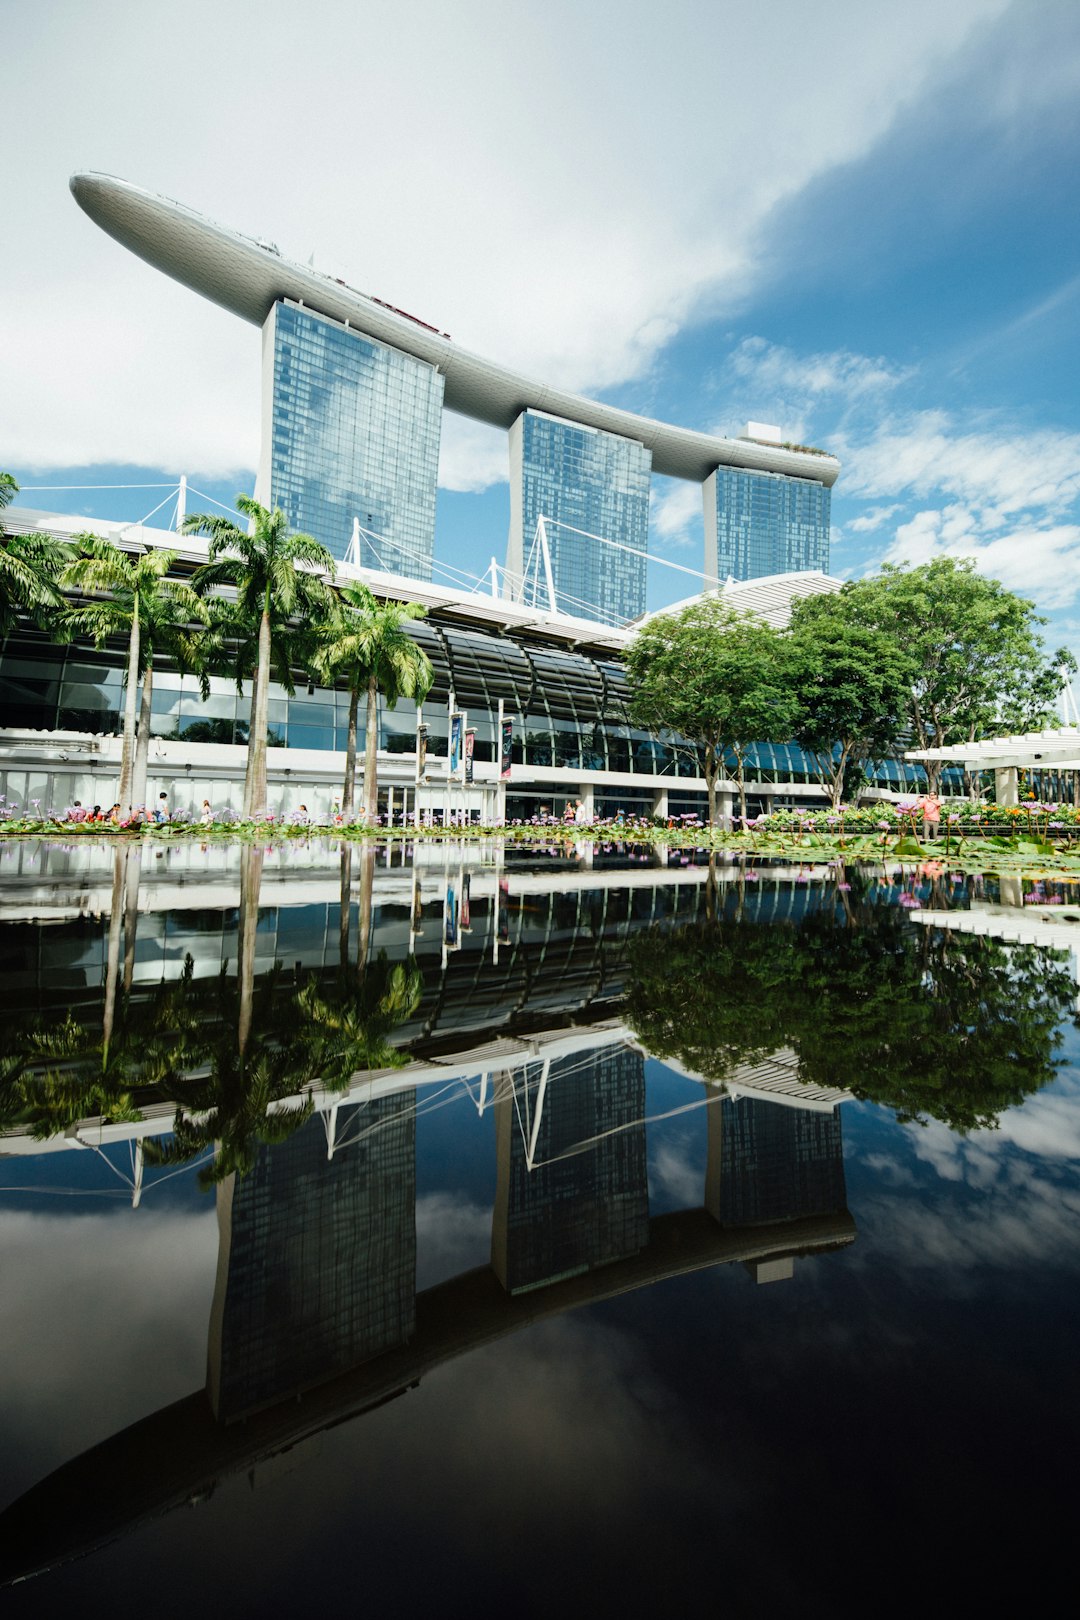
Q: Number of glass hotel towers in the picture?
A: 3